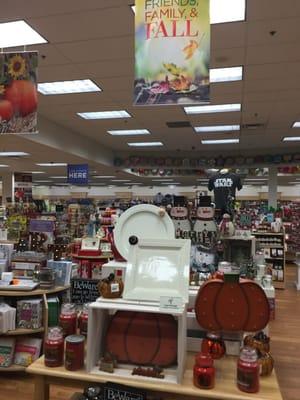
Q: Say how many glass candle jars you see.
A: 6